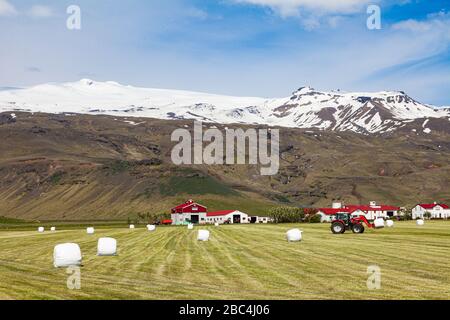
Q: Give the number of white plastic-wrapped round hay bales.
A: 14